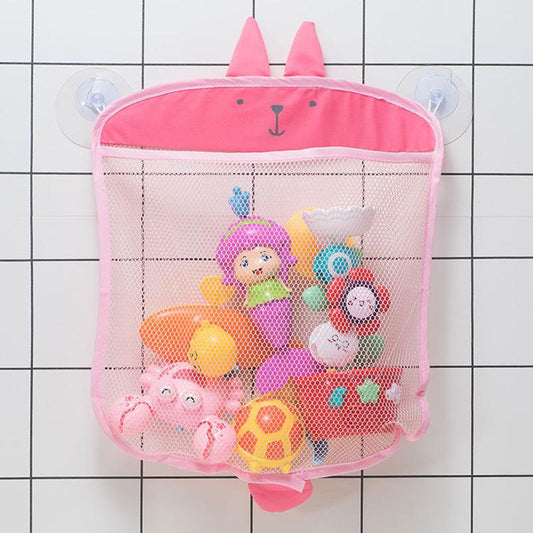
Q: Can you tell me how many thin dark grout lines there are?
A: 10